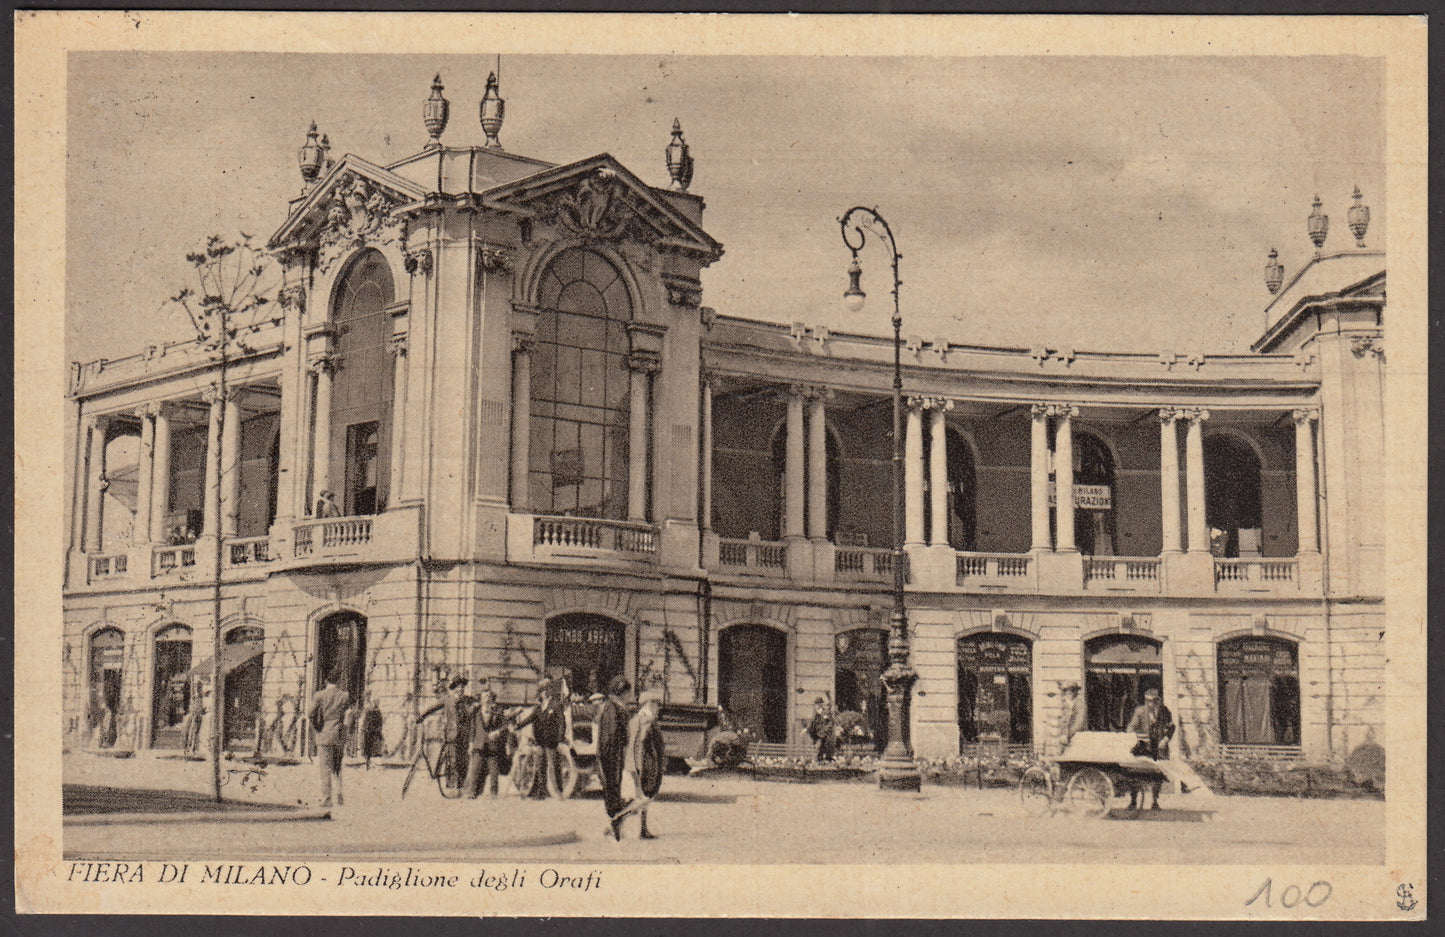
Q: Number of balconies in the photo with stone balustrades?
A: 10